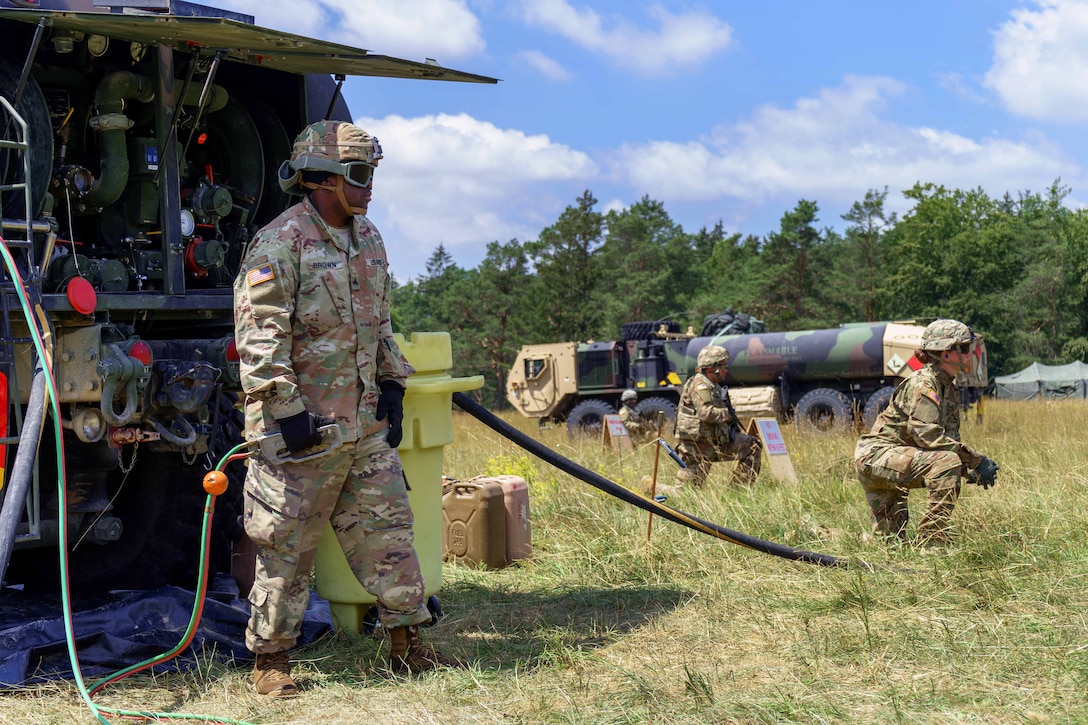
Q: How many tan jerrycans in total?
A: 2